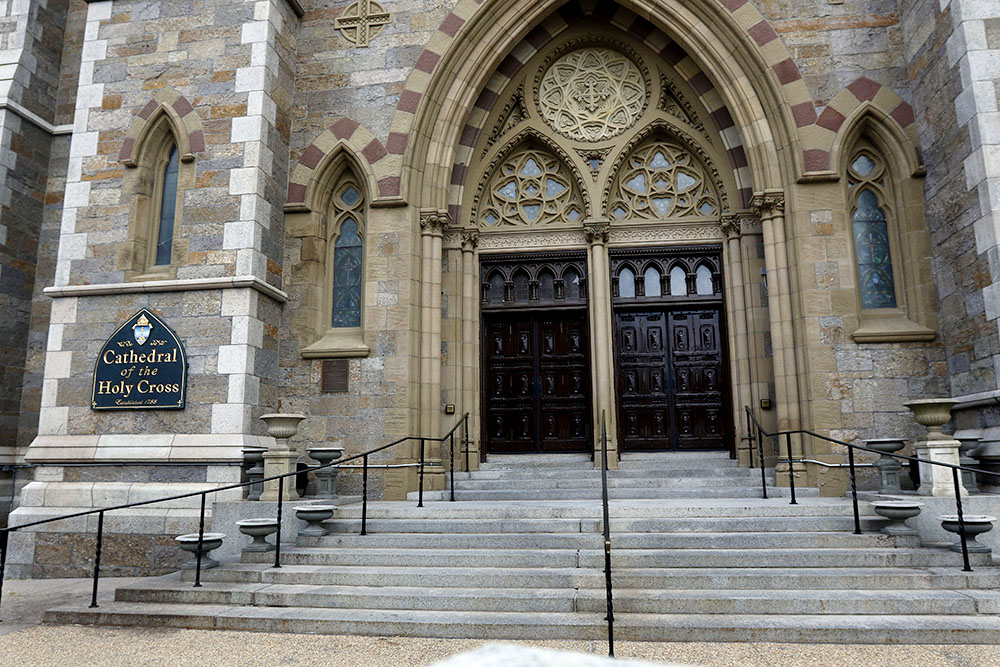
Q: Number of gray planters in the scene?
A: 9